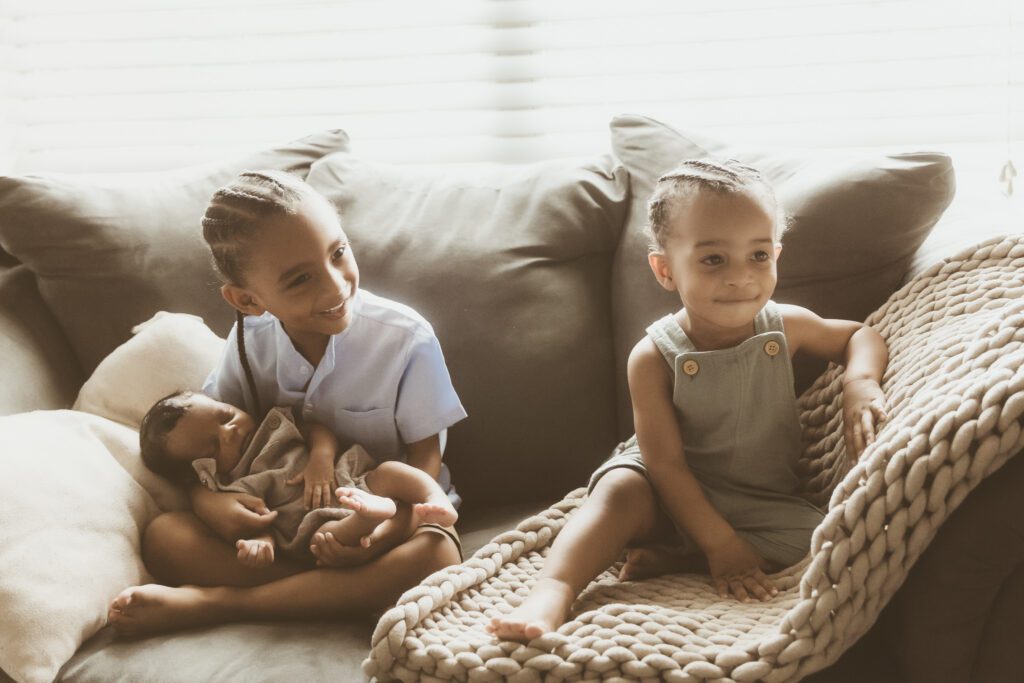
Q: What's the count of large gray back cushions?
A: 3